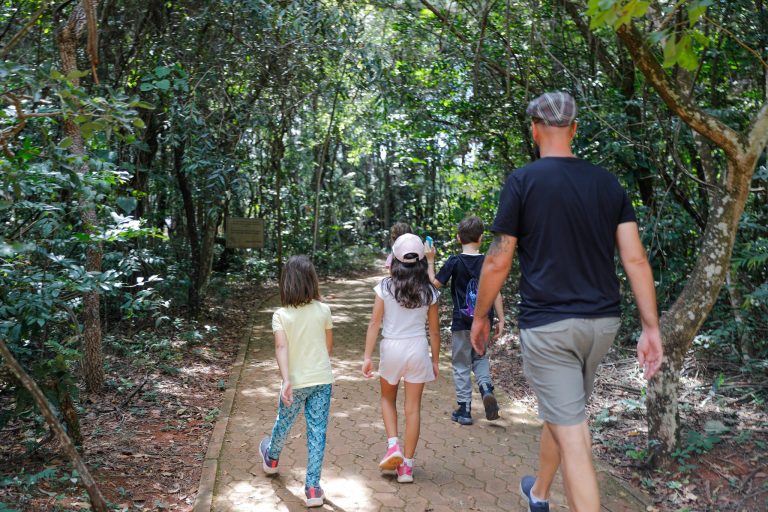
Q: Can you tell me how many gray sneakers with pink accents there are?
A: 2